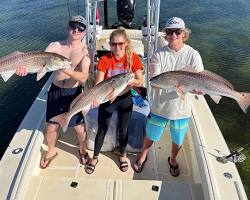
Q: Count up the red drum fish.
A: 3